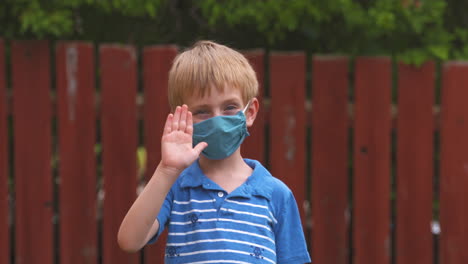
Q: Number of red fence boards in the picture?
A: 11